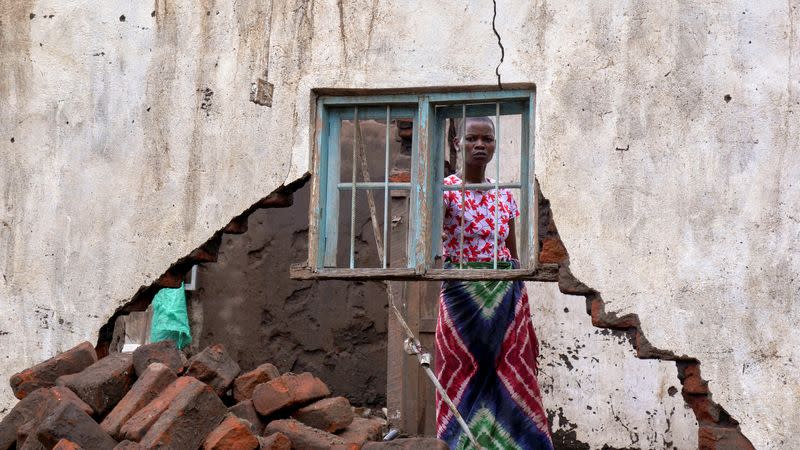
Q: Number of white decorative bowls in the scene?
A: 0